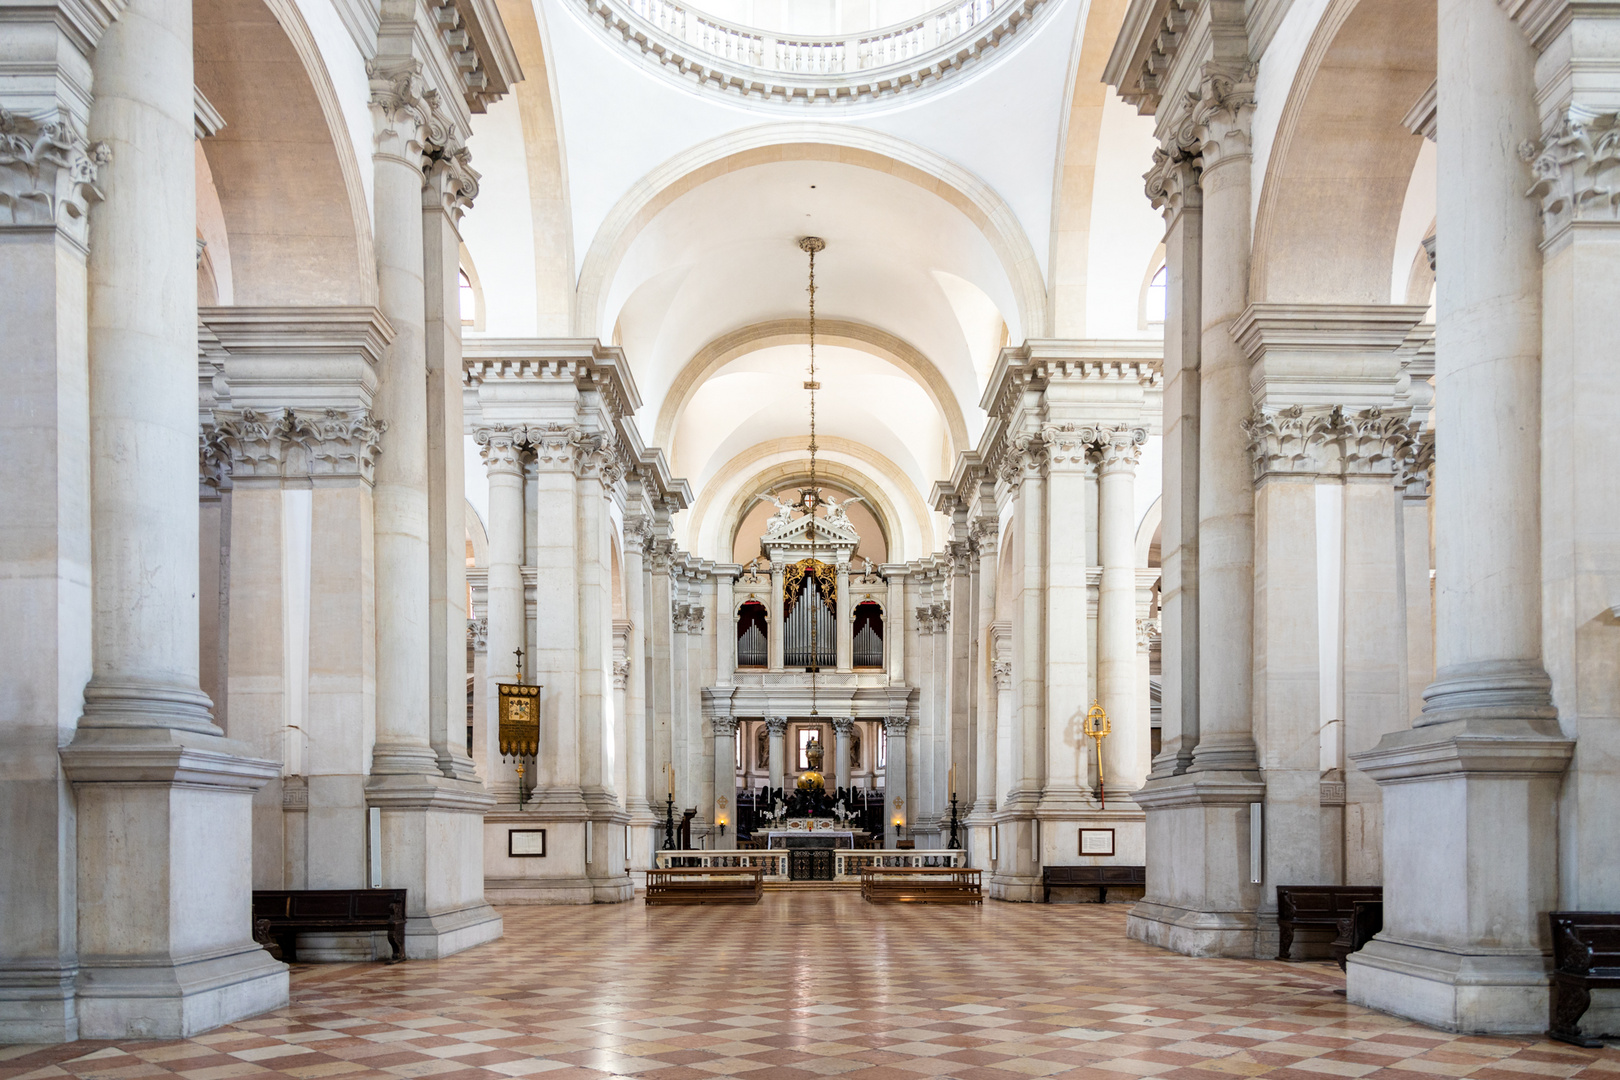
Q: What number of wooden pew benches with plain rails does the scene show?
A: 2